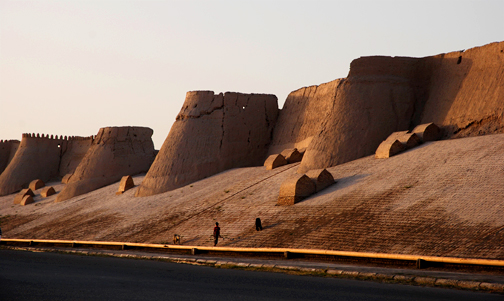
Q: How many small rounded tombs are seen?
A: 13